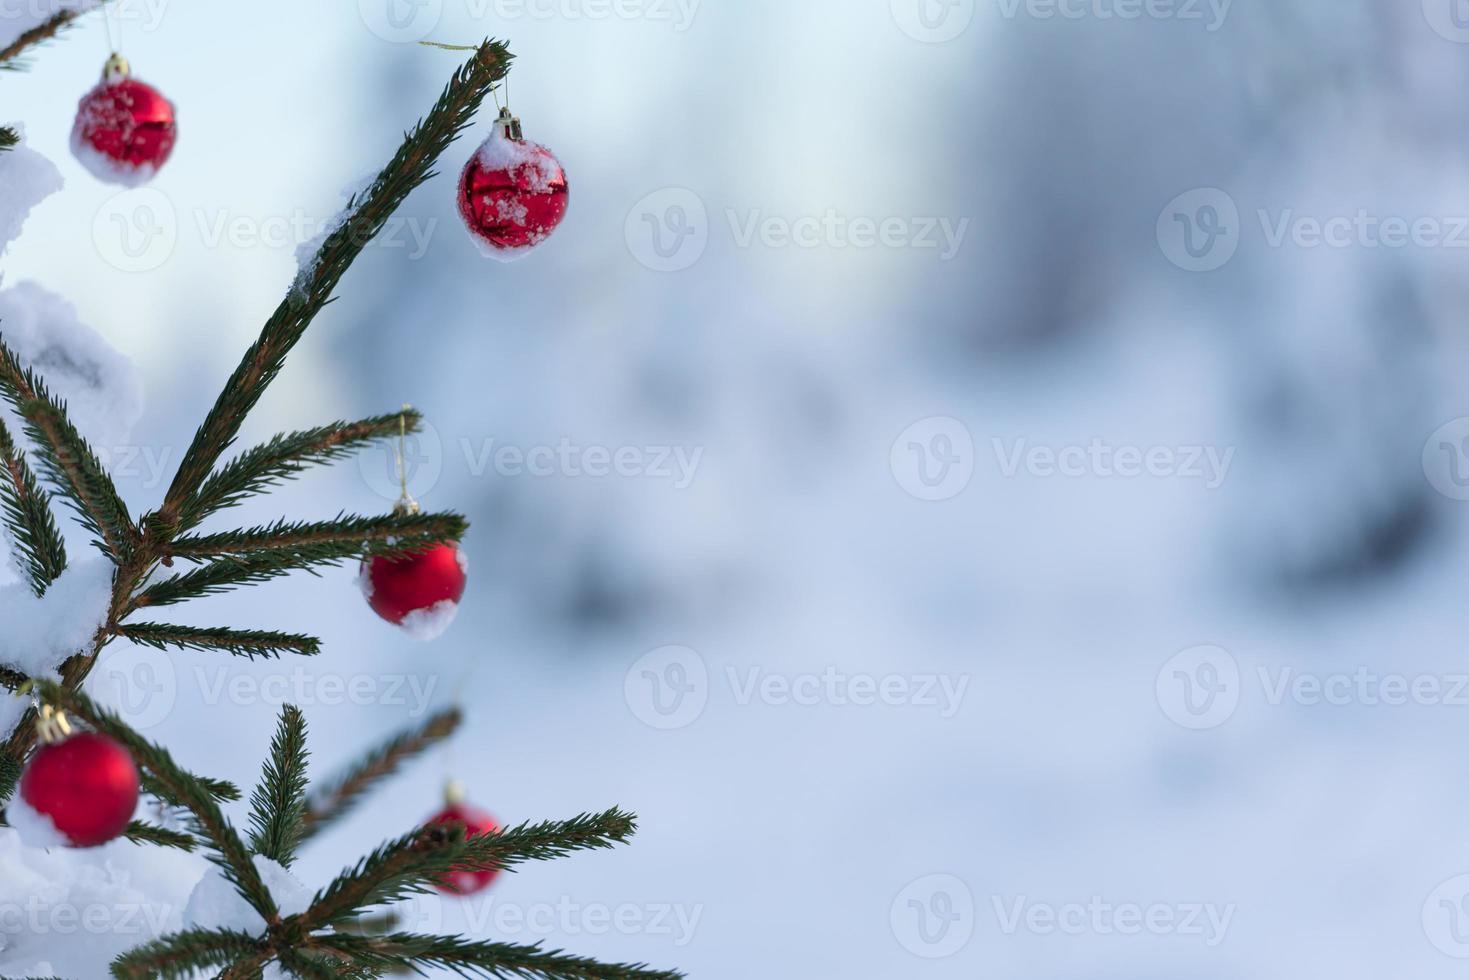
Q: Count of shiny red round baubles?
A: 5